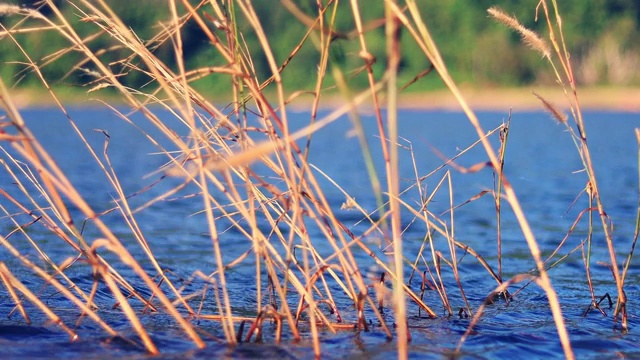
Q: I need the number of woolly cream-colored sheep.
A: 0